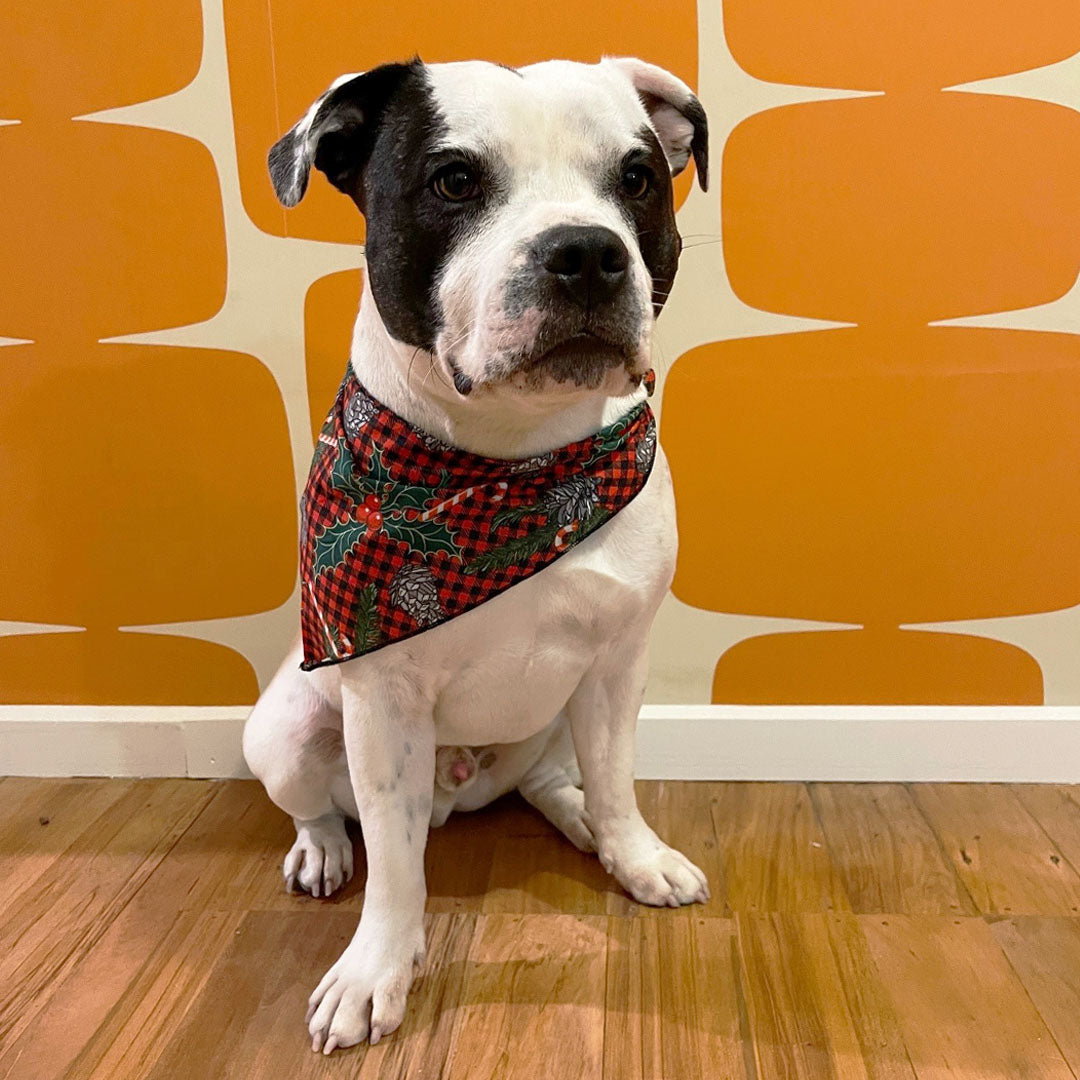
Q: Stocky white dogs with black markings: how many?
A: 1